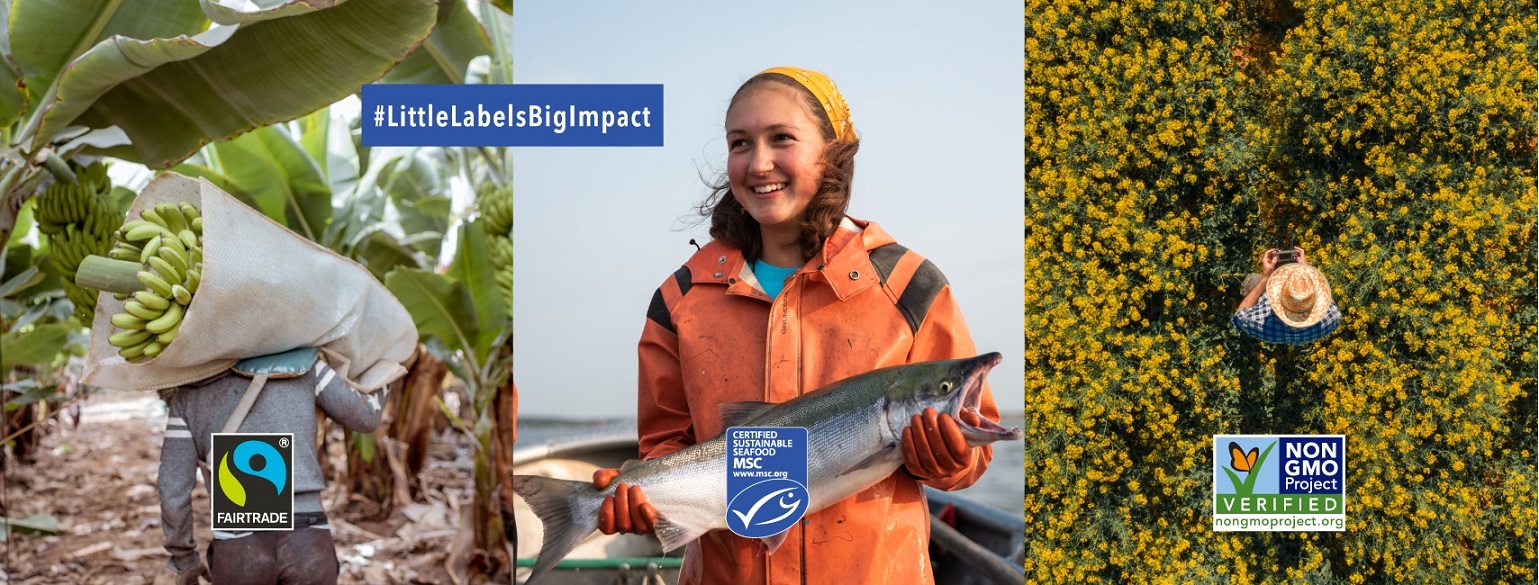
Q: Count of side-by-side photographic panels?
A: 3